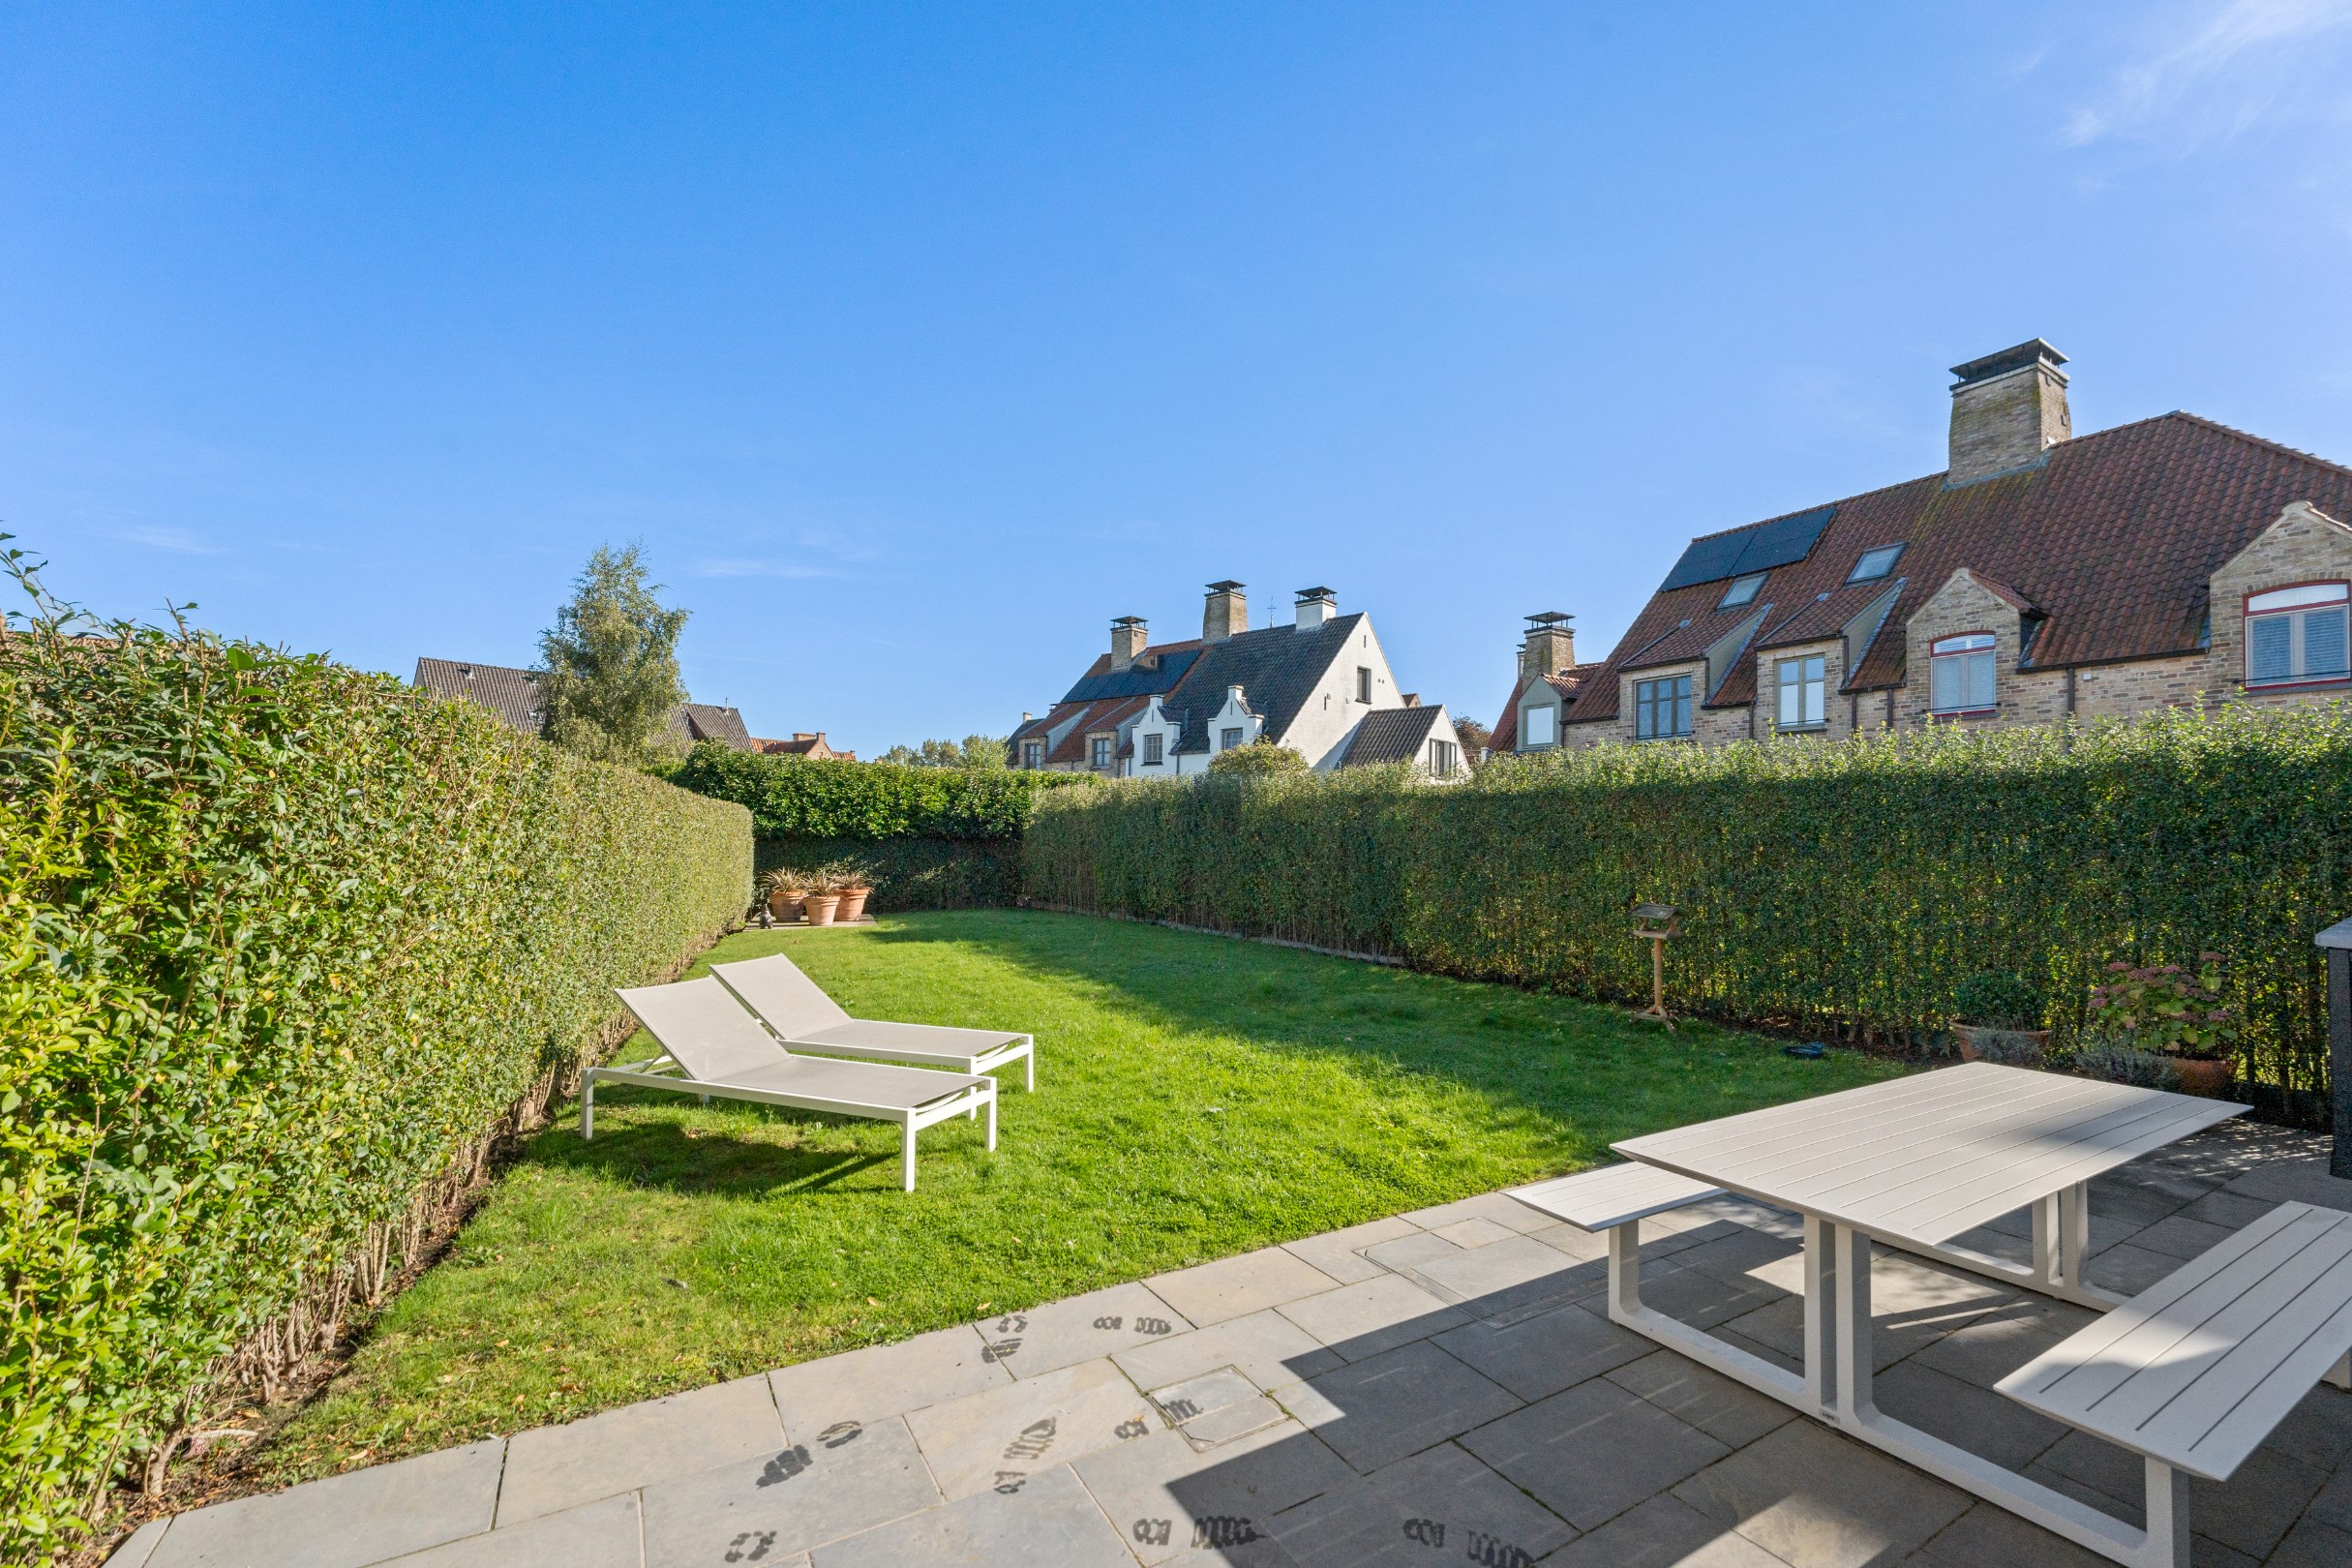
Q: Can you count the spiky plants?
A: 3